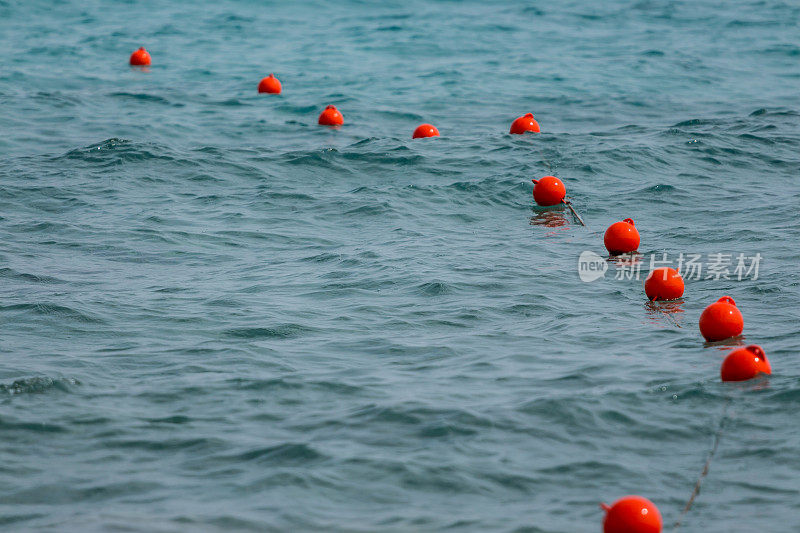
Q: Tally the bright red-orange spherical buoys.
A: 11